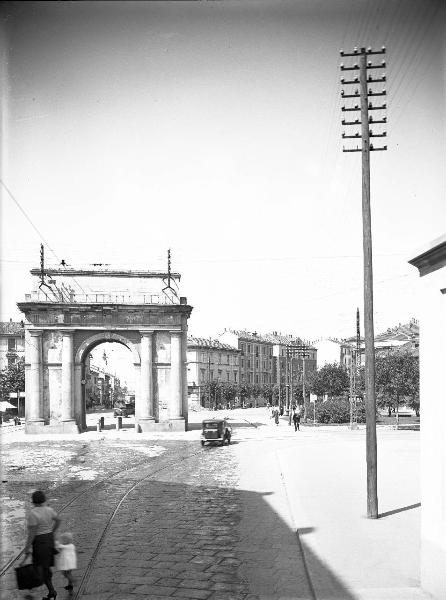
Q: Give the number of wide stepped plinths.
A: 2